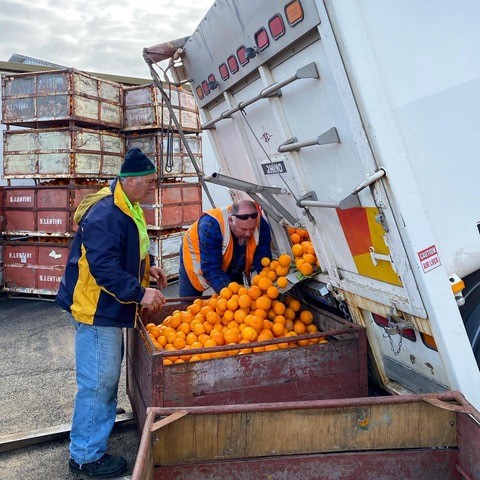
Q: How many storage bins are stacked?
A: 8